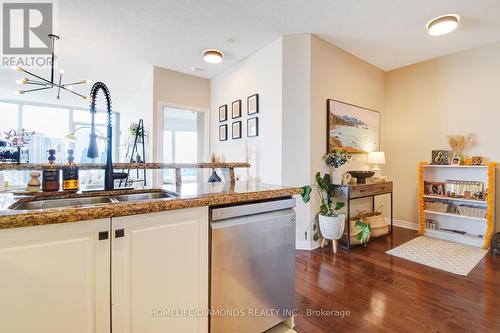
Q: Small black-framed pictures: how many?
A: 6